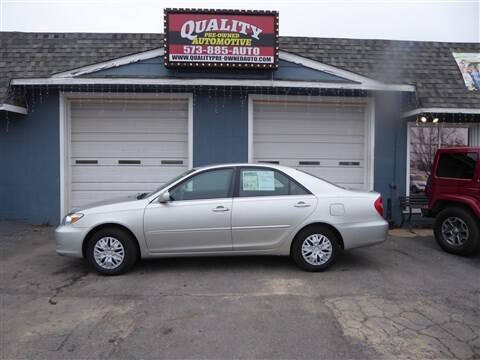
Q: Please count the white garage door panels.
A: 2